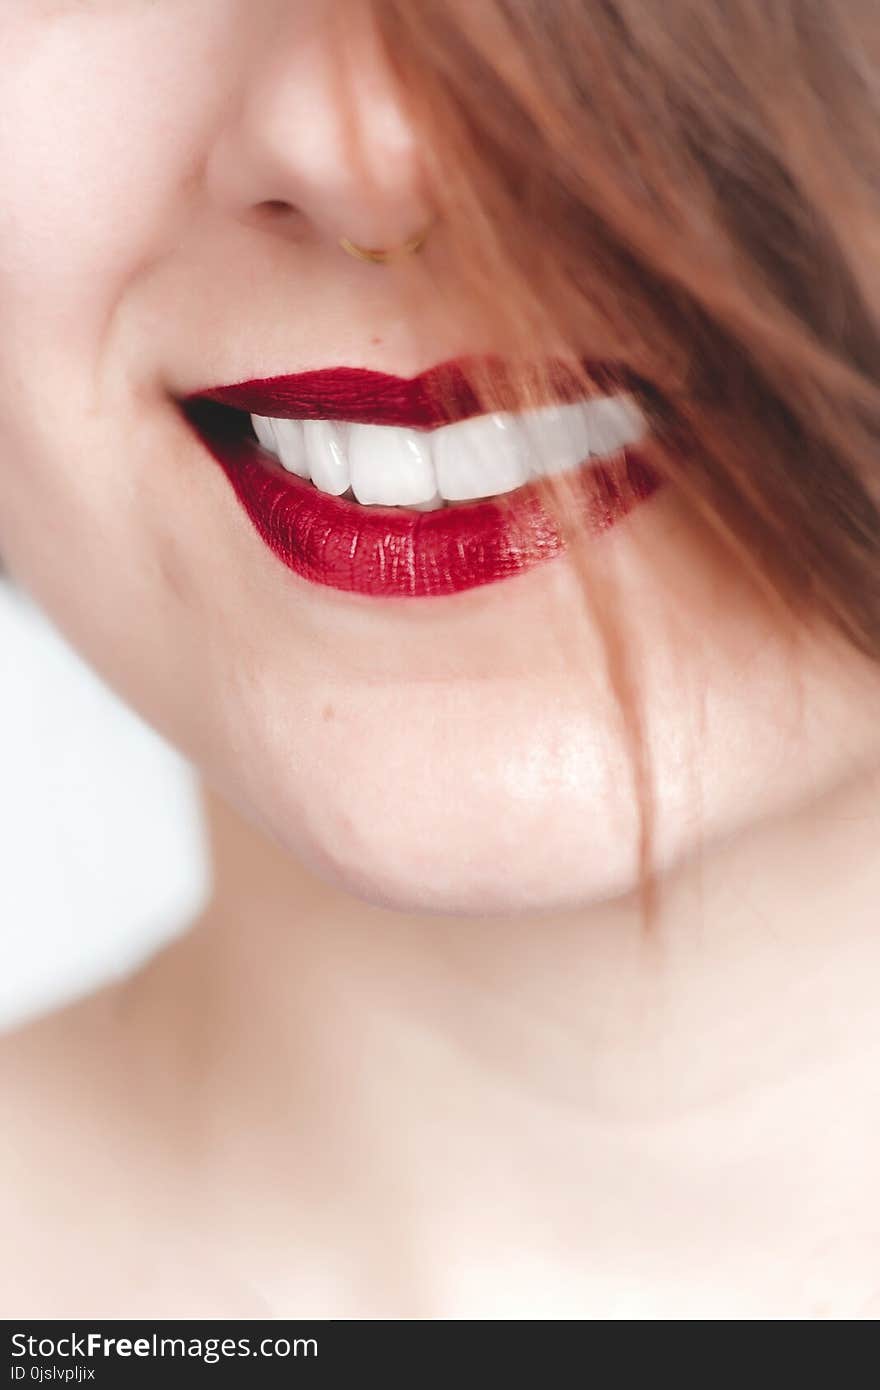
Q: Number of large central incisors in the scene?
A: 2